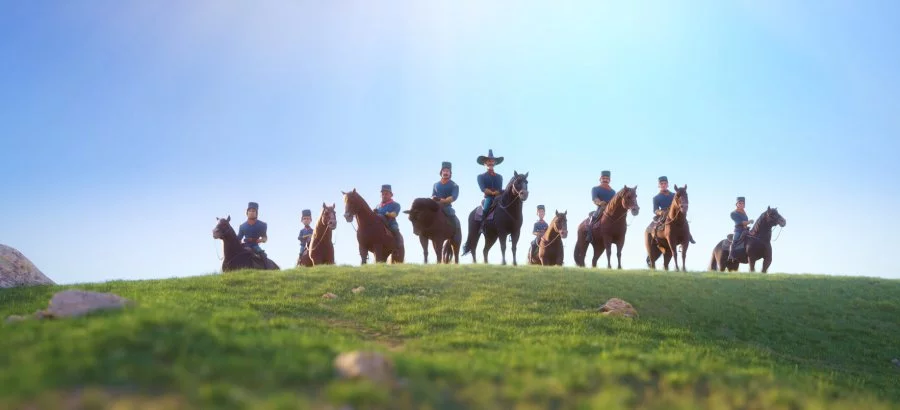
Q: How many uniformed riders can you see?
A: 9